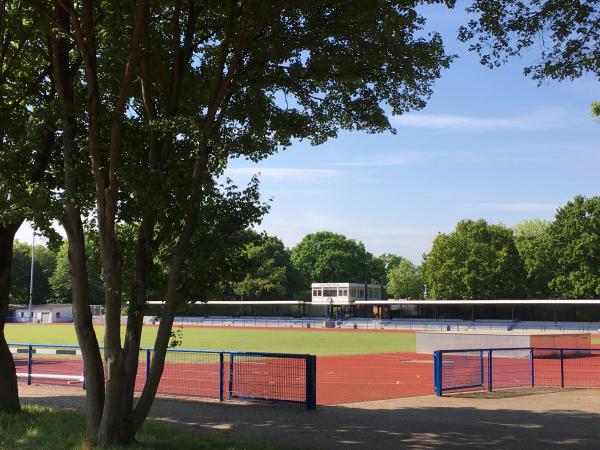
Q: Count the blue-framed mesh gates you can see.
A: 2